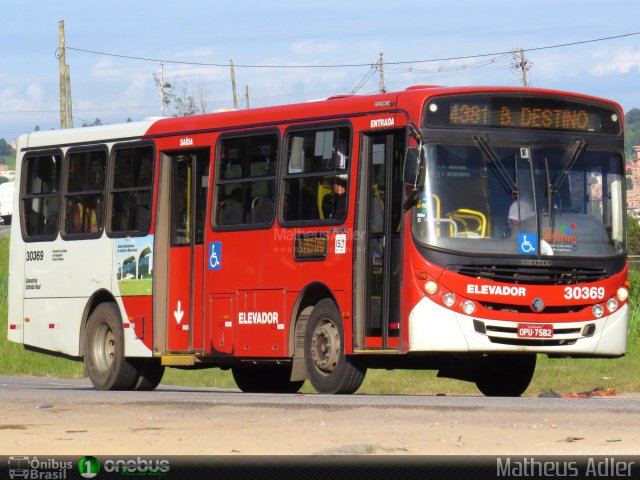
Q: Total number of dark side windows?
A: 5